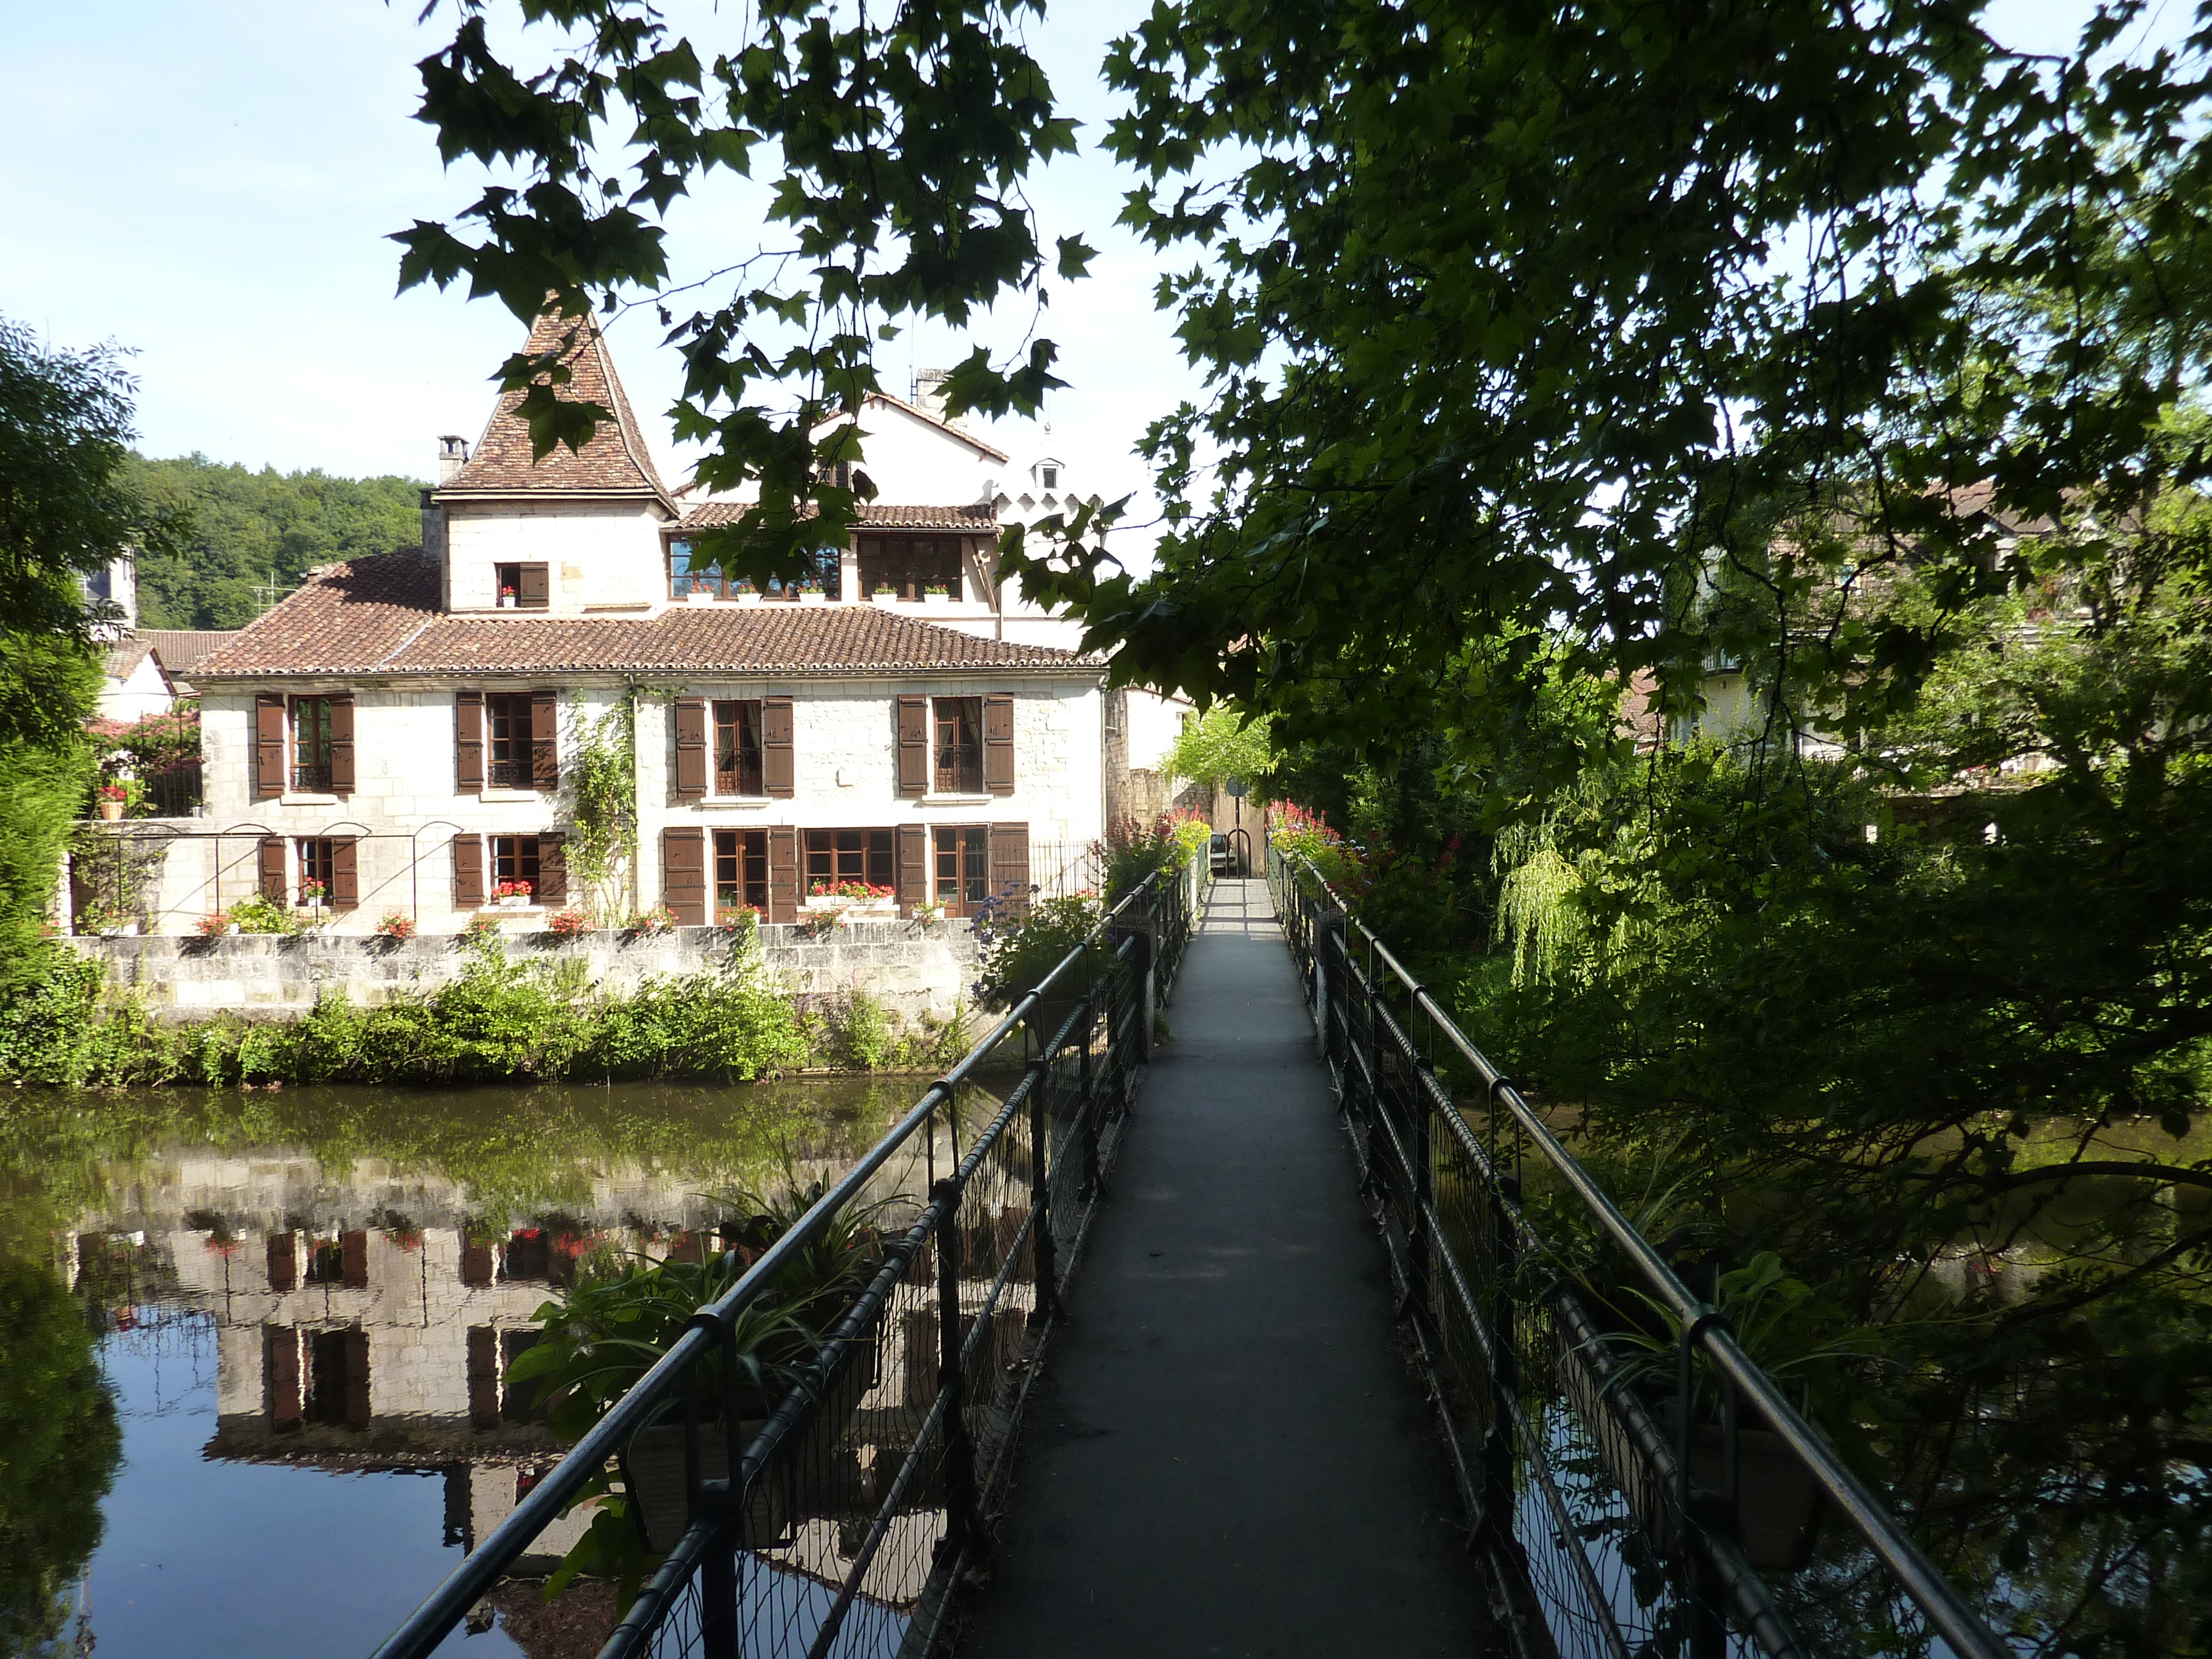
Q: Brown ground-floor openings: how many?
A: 5